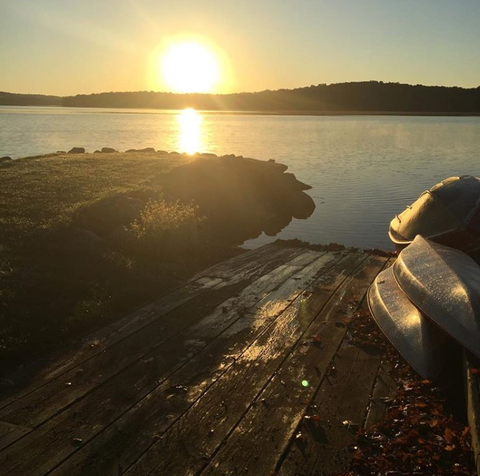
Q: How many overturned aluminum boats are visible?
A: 3